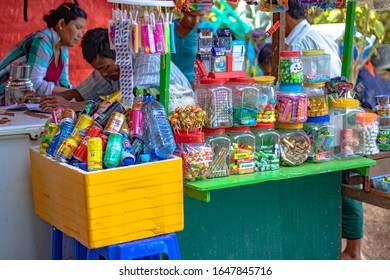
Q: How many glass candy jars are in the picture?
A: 15